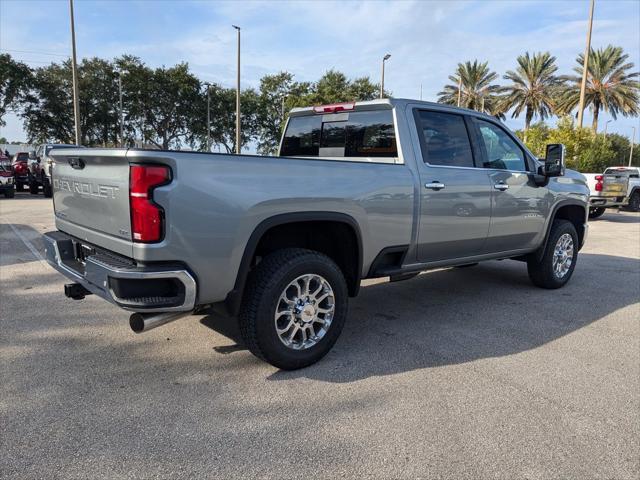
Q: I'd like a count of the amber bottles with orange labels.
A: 0